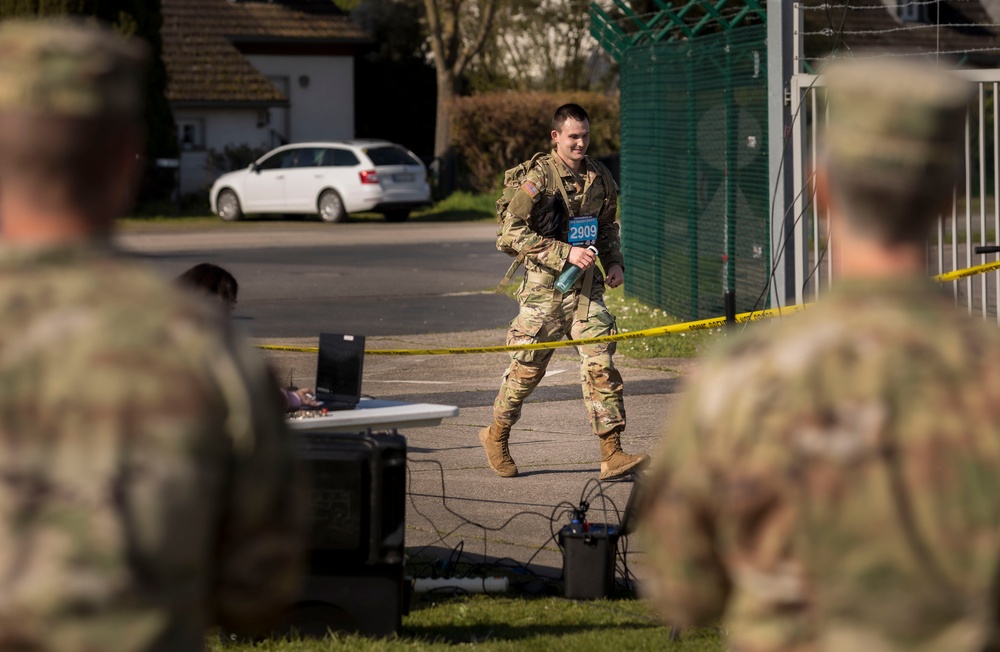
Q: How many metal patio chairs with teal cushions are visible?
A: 0